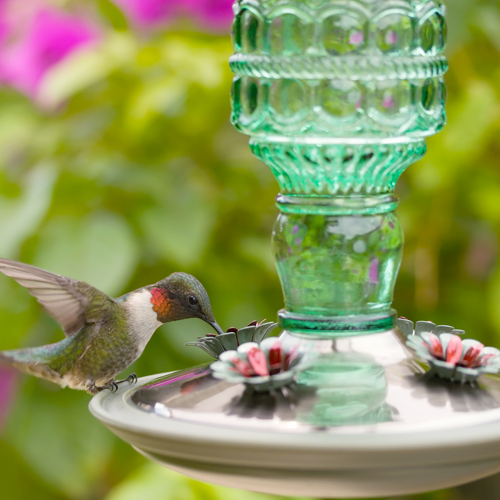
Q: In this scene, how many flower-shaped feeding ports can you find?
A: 4